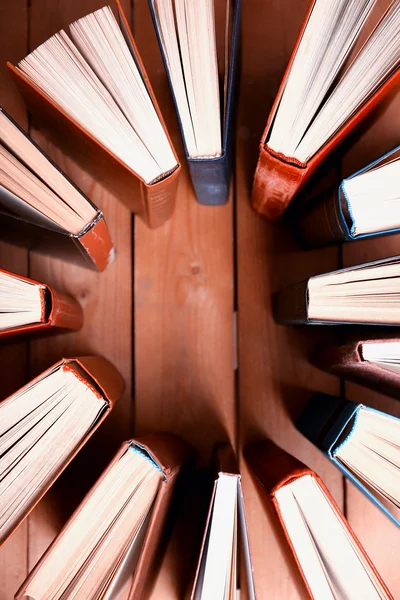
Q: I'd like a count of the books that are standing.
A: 13